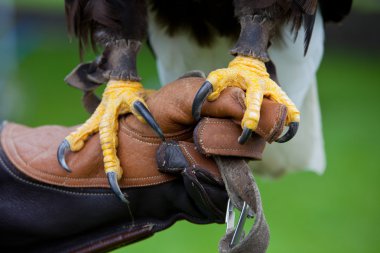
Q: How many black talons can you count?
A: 6